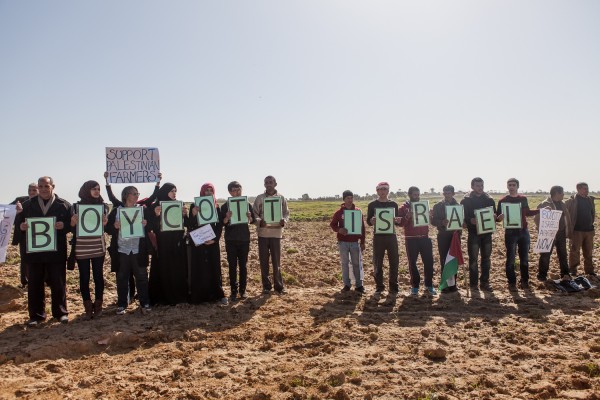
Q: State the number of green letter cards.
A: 13